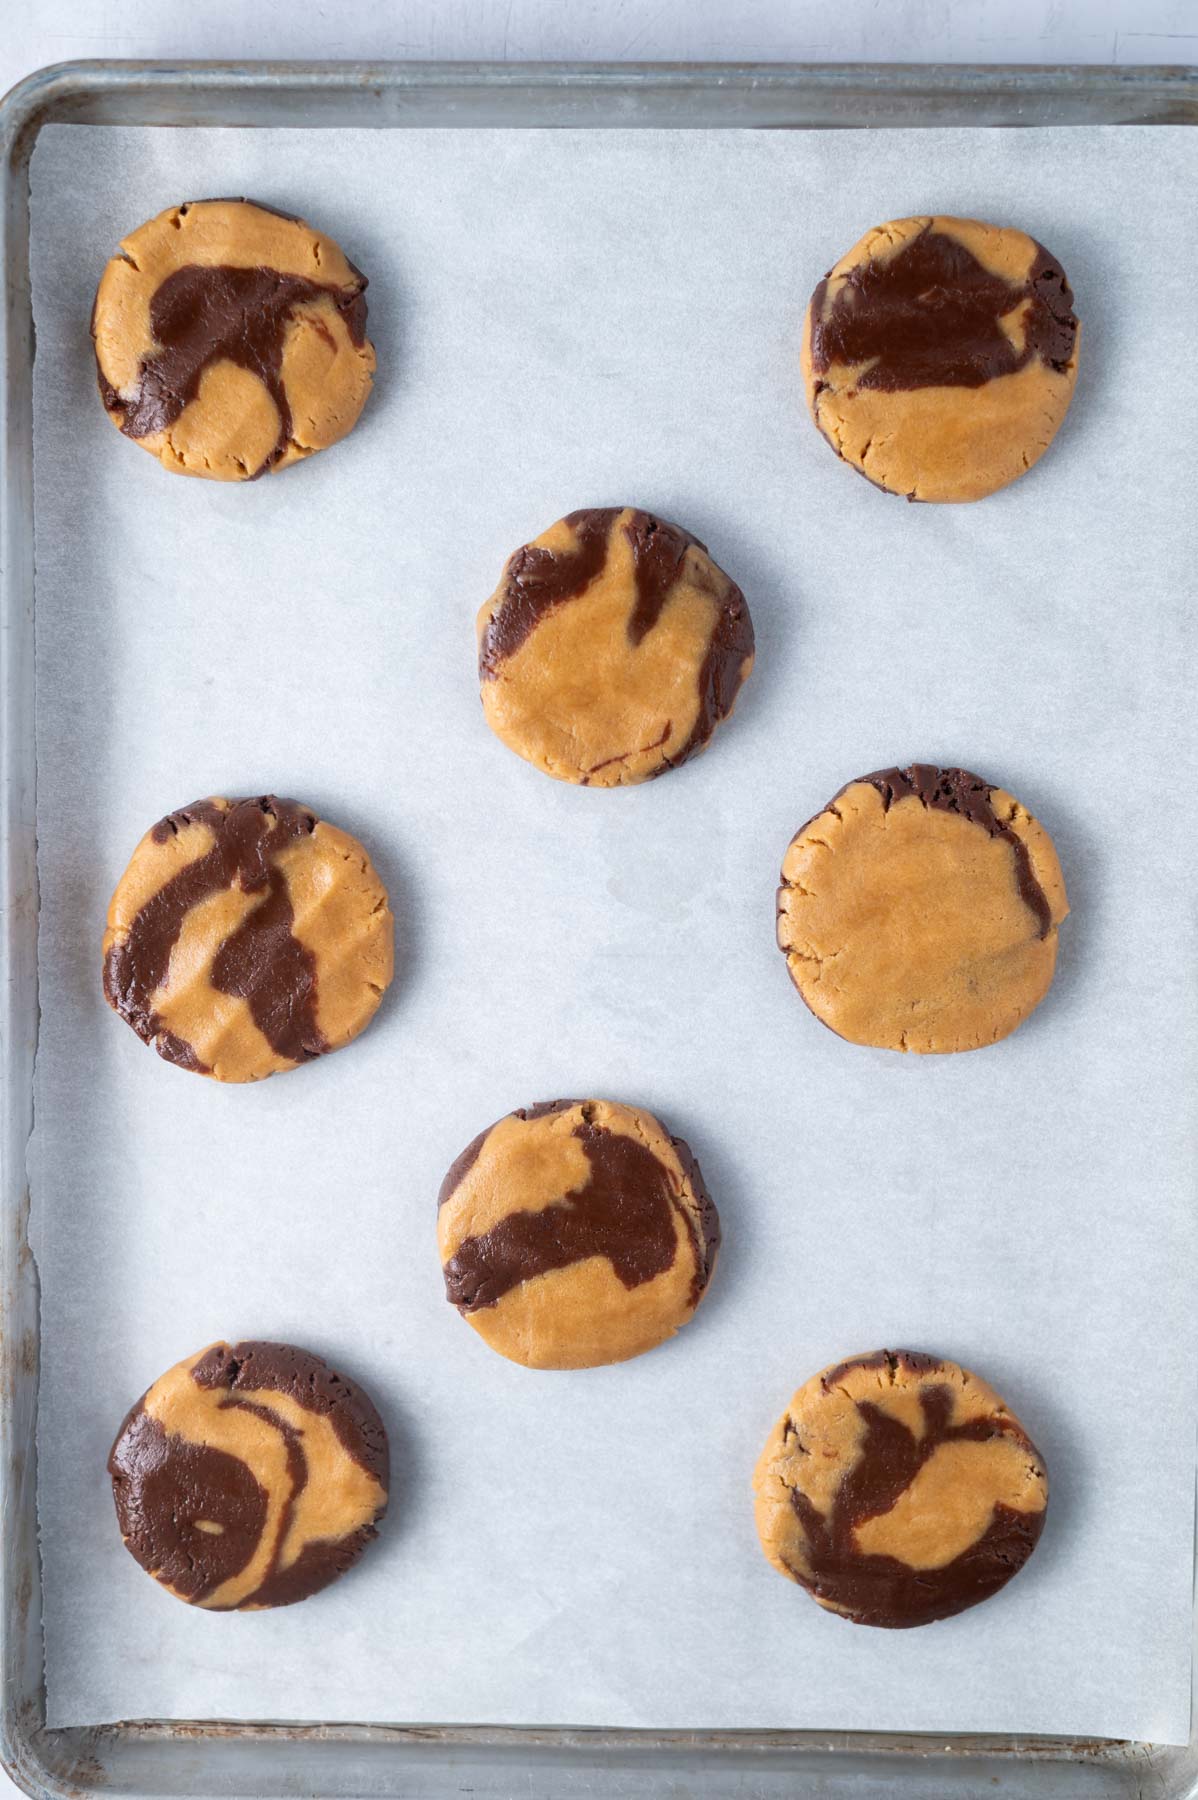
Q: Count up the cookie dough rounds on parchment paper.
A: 8